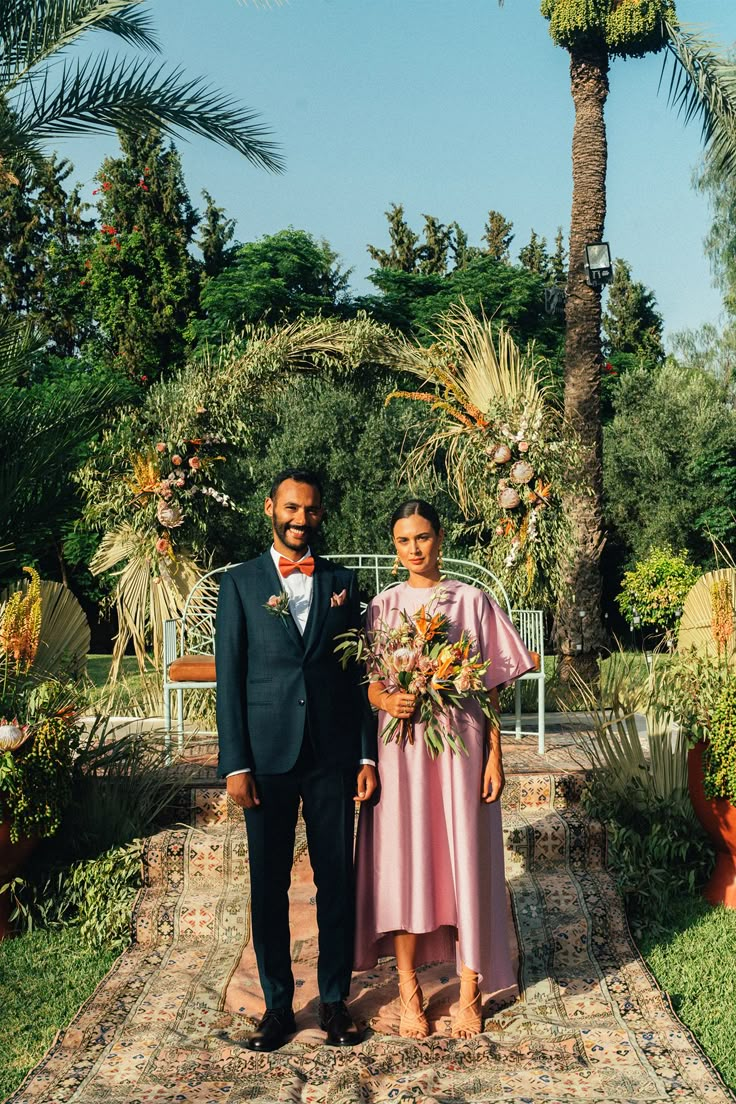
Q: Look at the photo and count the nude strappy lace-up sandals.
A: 2